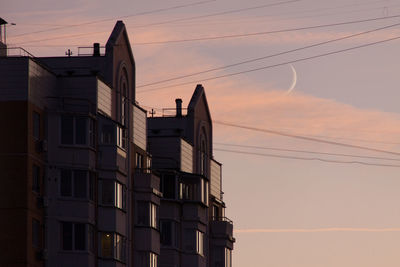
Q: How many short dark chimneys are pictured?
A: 2